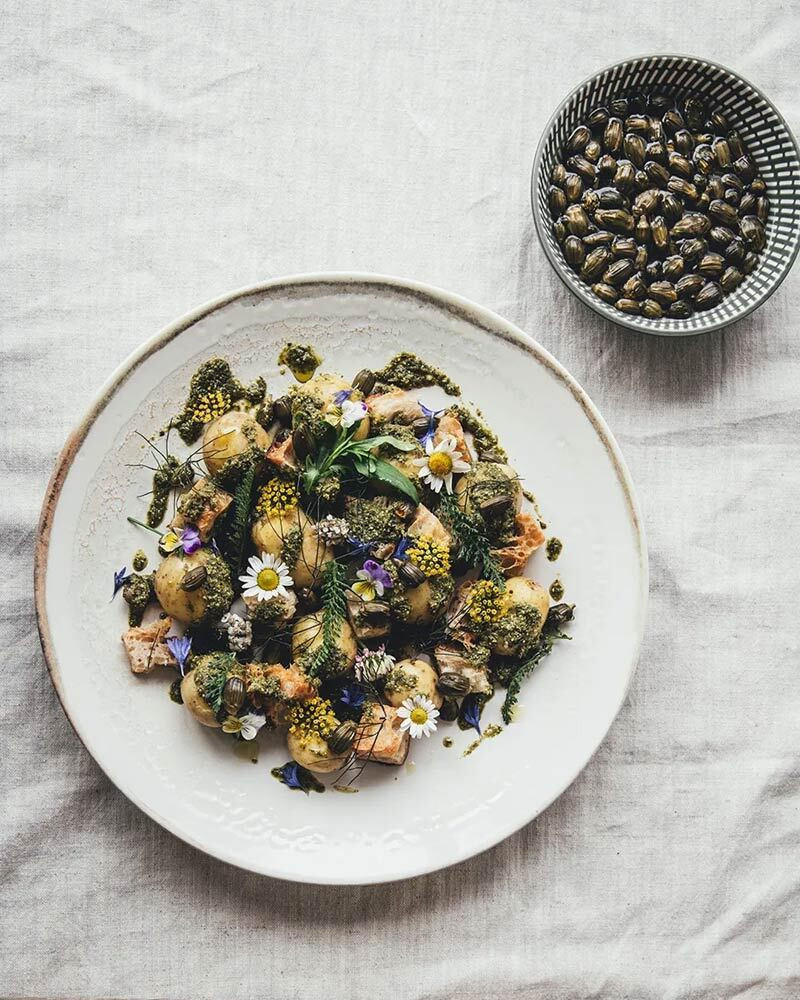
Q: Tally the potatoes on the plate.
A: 12